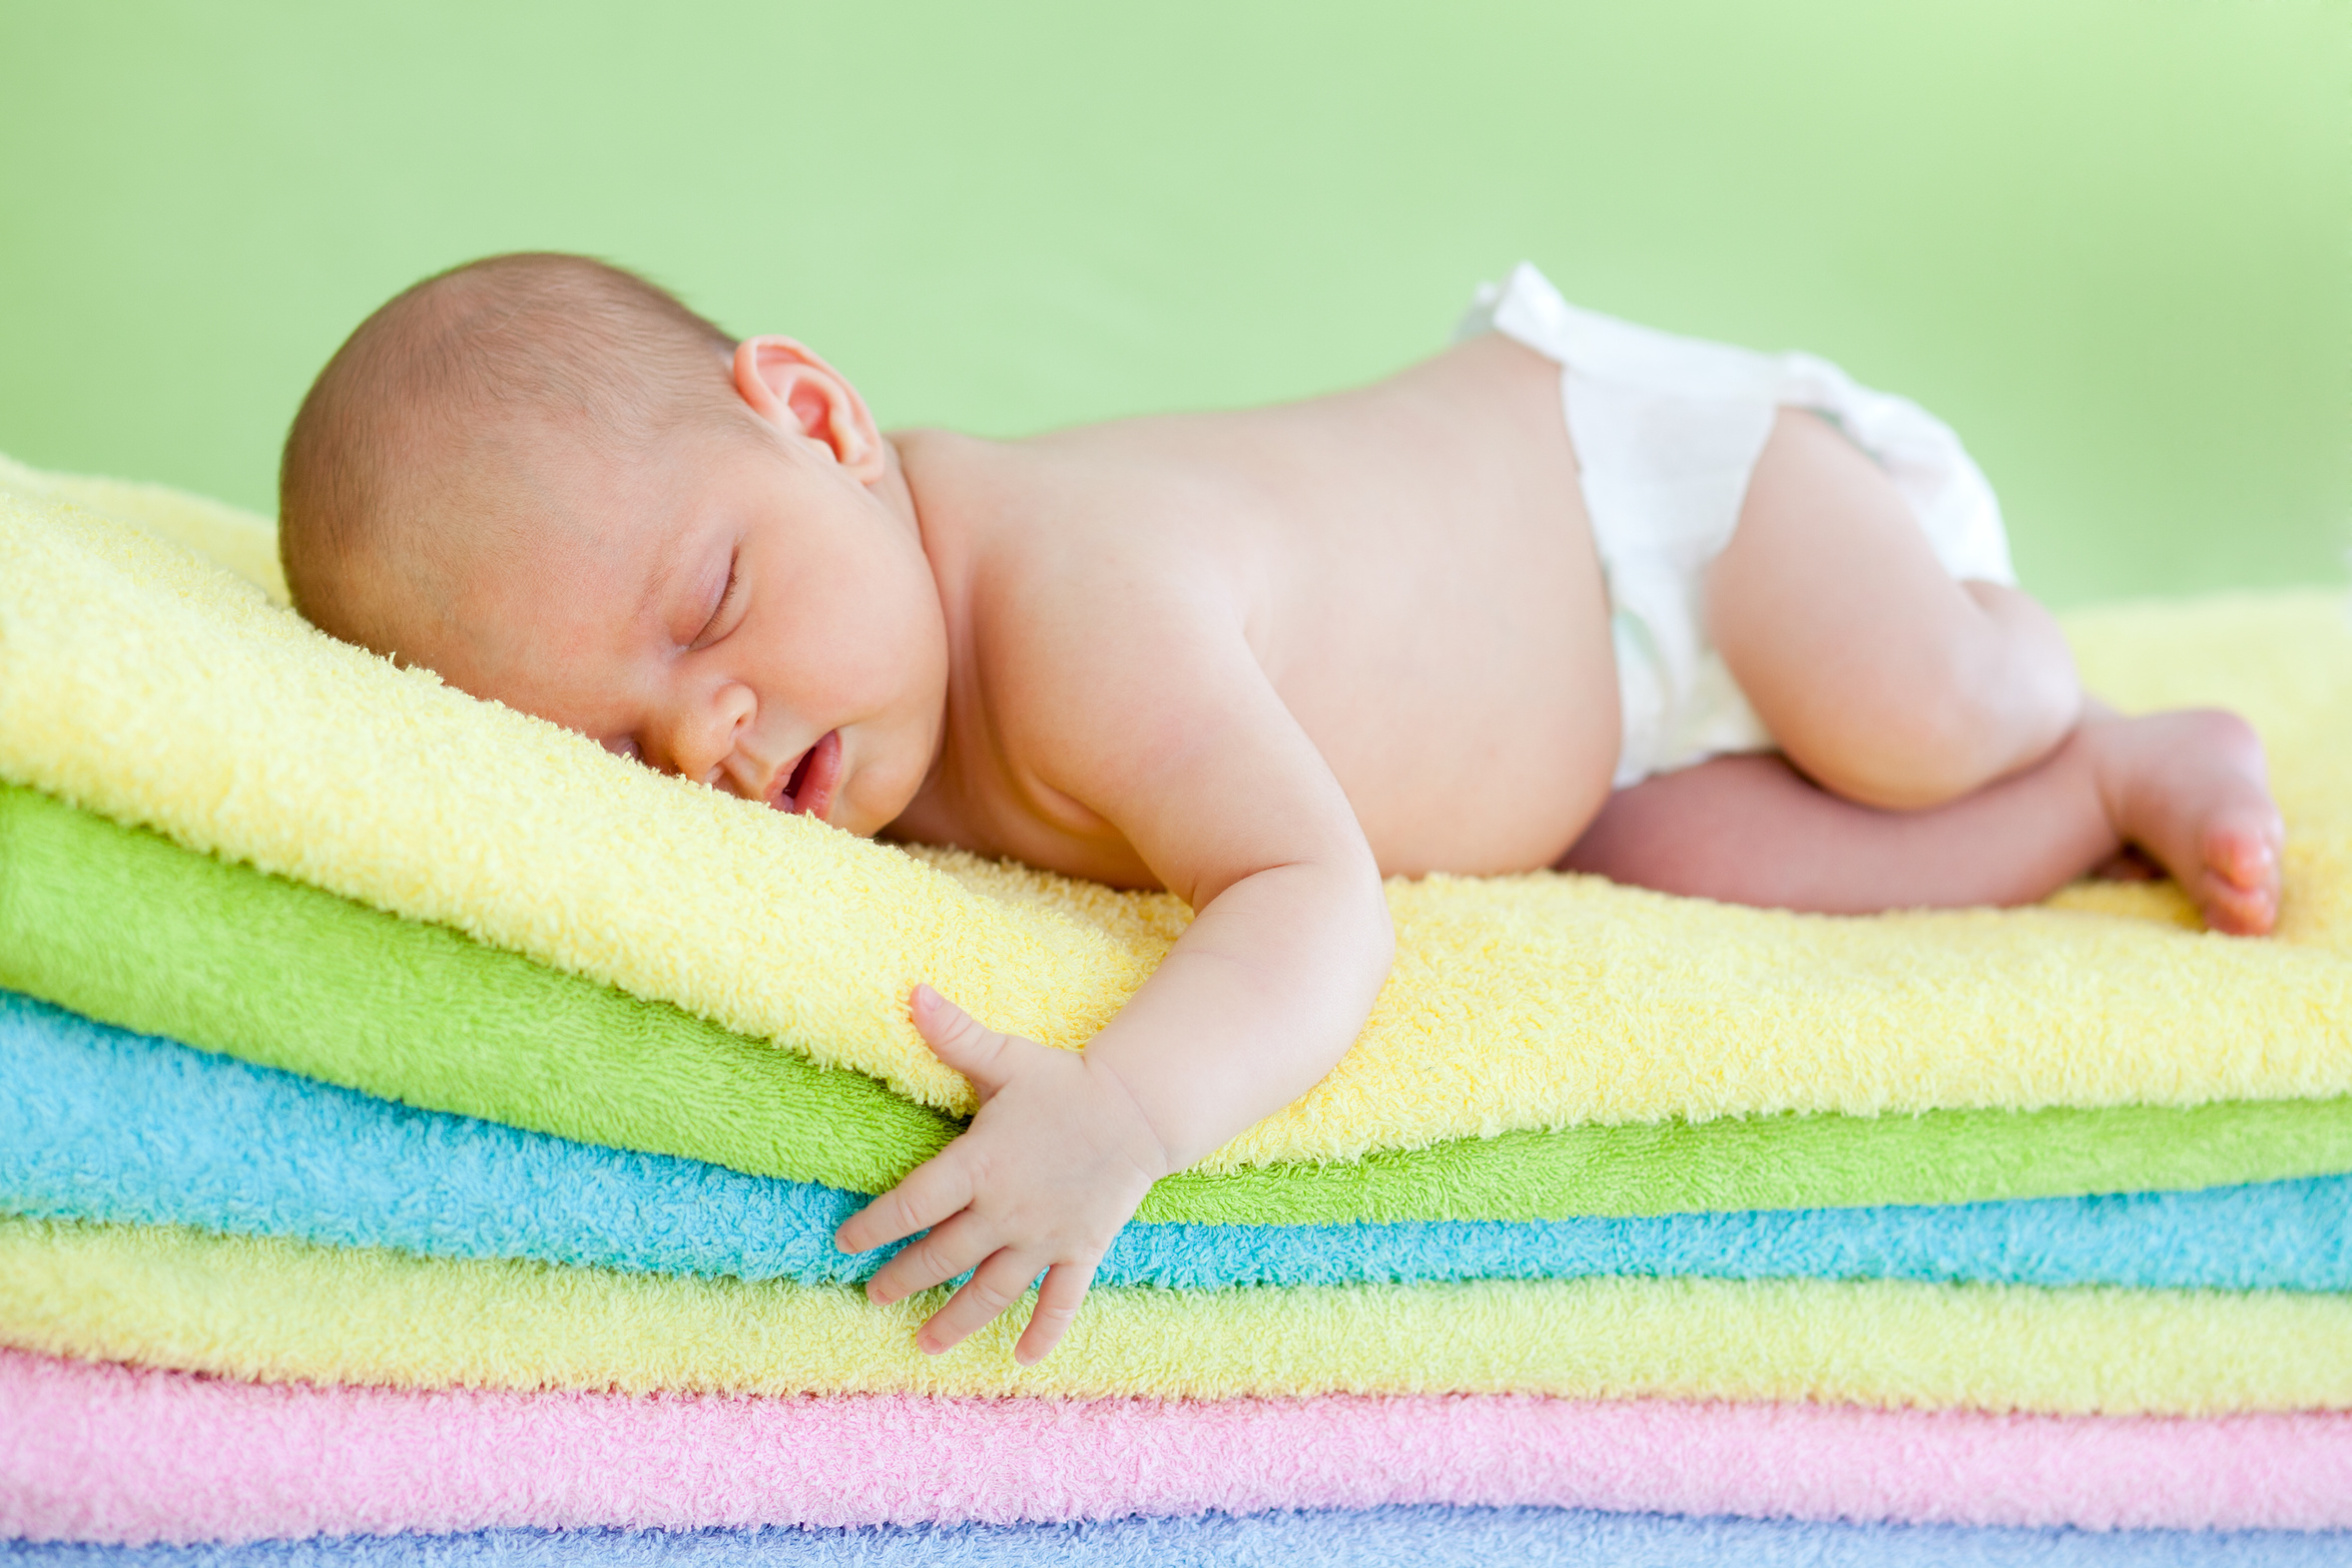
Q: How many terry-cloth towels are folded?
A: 6